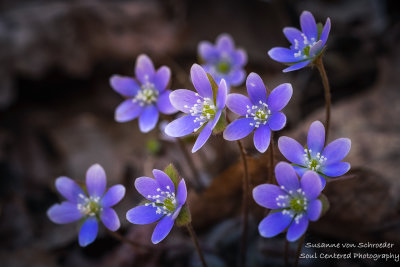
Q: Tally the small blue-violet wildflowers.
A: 9